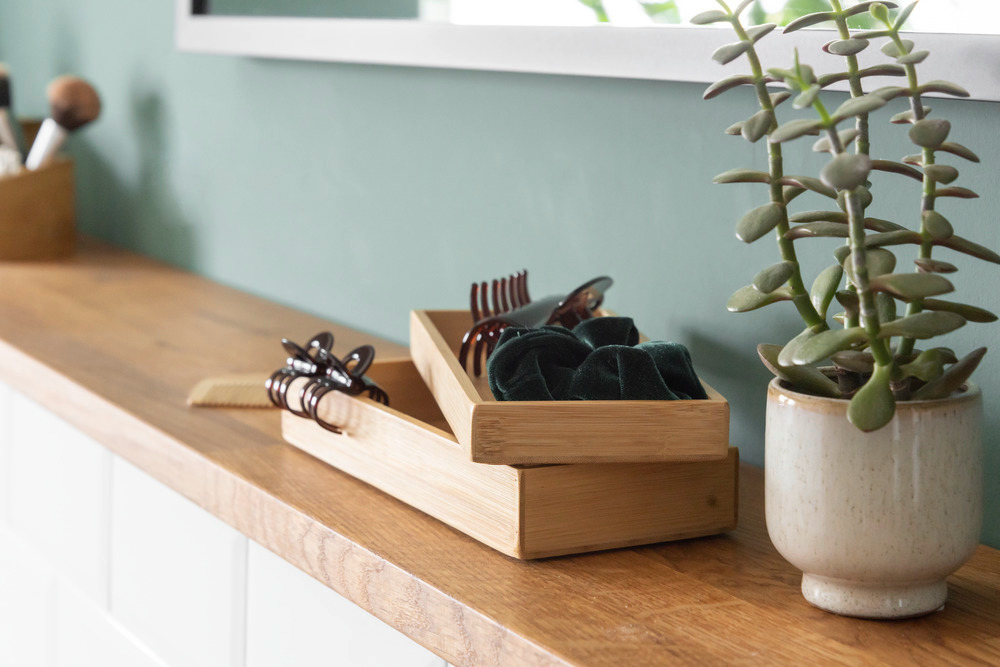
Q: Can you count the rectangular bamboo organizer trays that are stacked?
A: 2